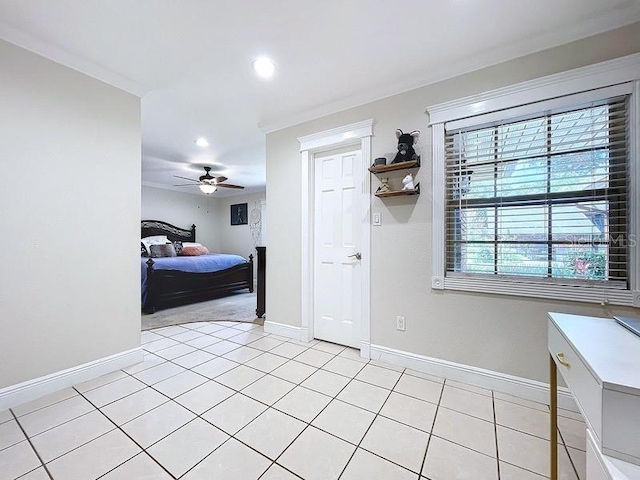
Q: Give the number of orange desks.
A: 0